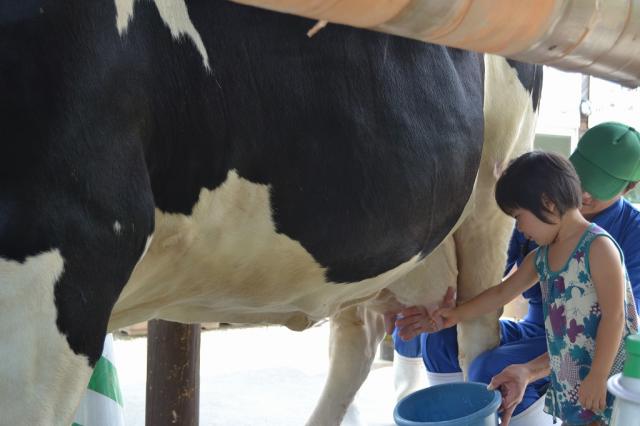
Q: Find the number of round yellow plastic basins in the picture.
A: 0